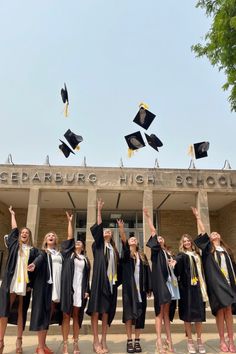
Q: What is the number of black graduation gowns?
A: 8